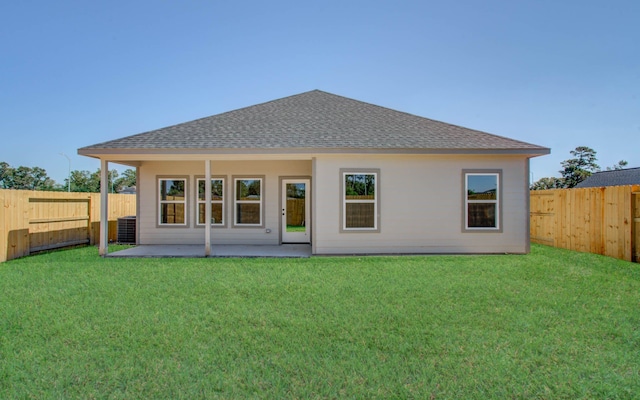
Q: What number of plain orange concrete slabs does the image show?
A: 0